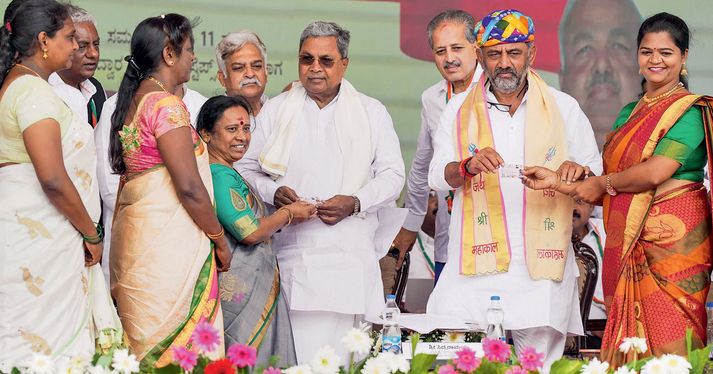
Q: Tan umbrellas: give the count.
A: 0